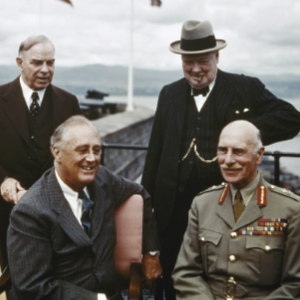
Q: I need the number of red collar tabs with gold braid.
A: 2